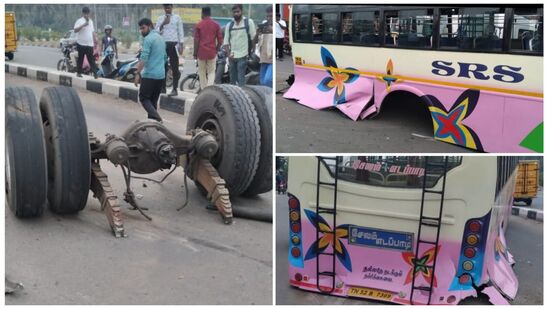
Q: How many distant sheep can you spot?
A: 0